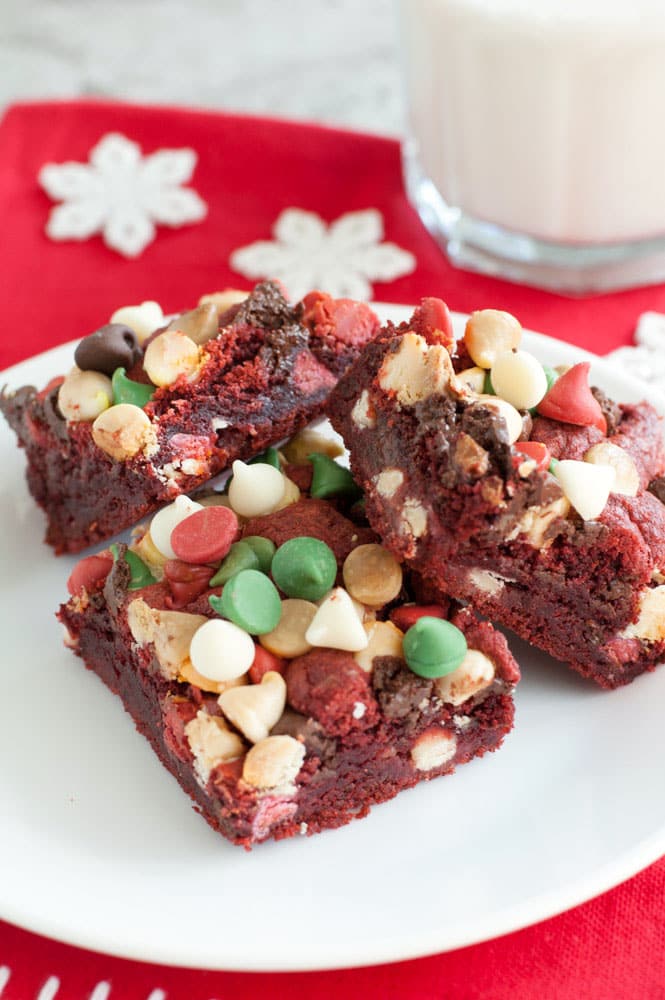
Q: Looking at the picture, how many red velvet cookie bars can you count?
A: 3